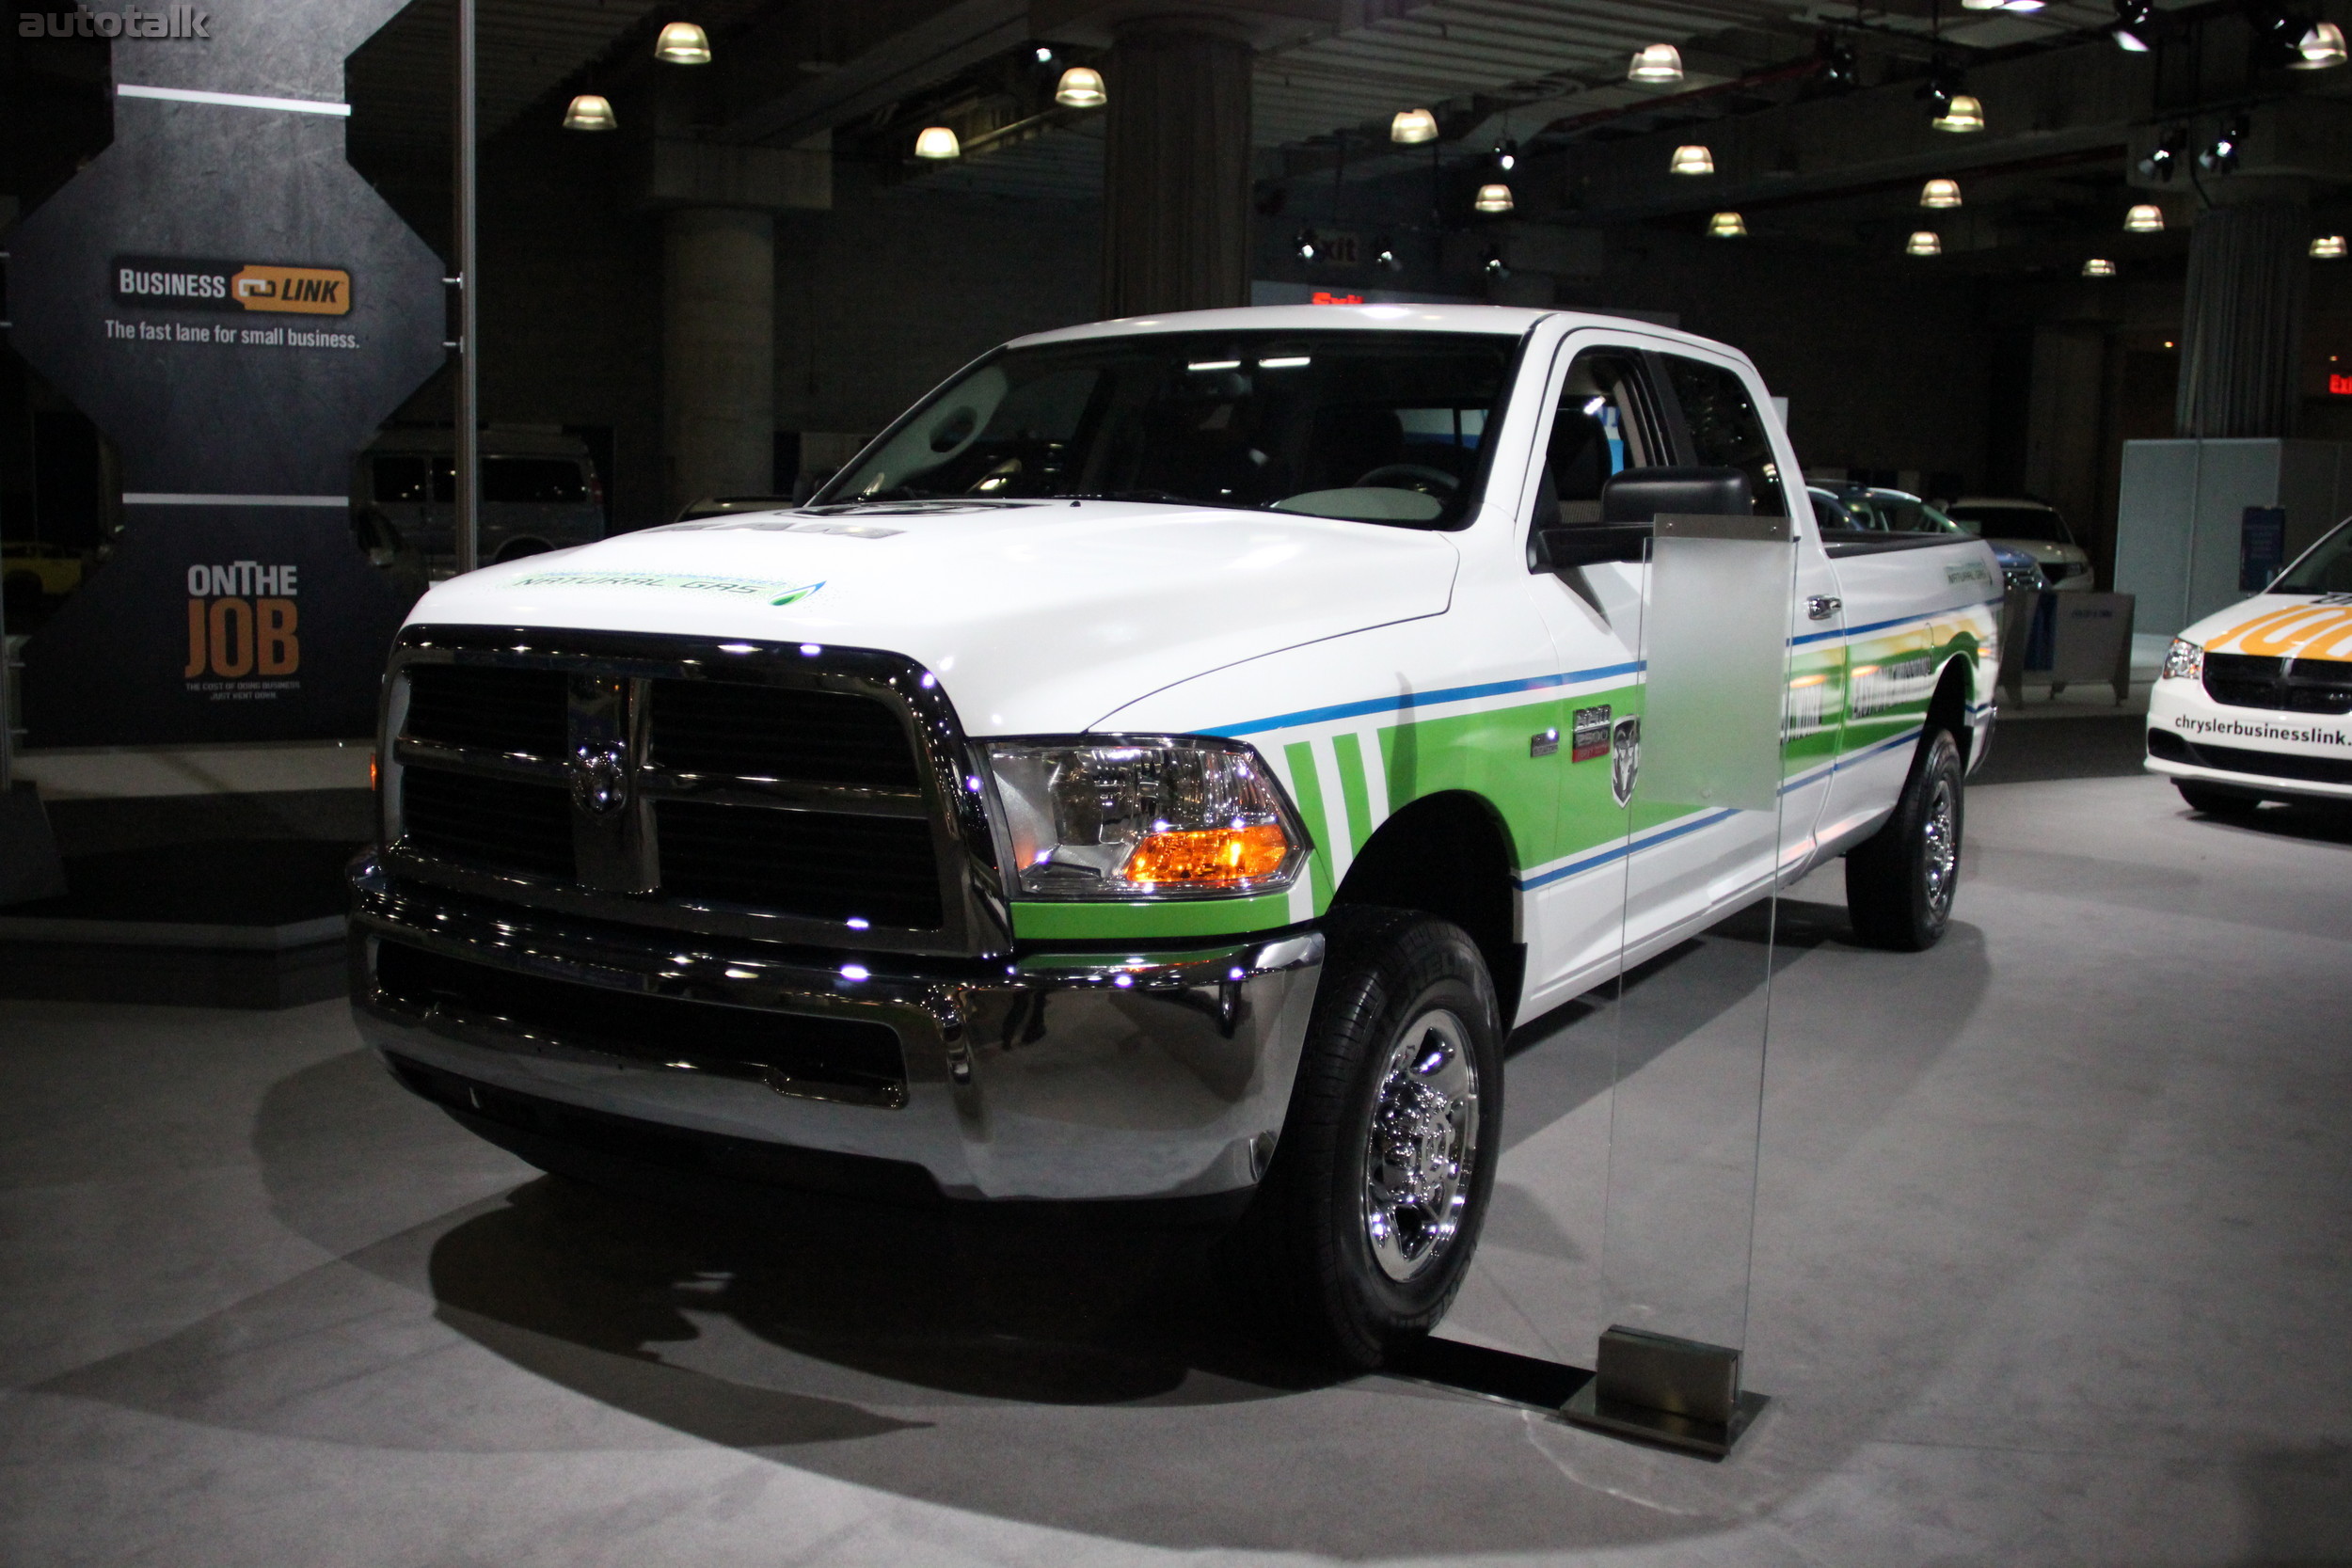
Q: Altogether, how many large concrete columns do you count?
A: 3